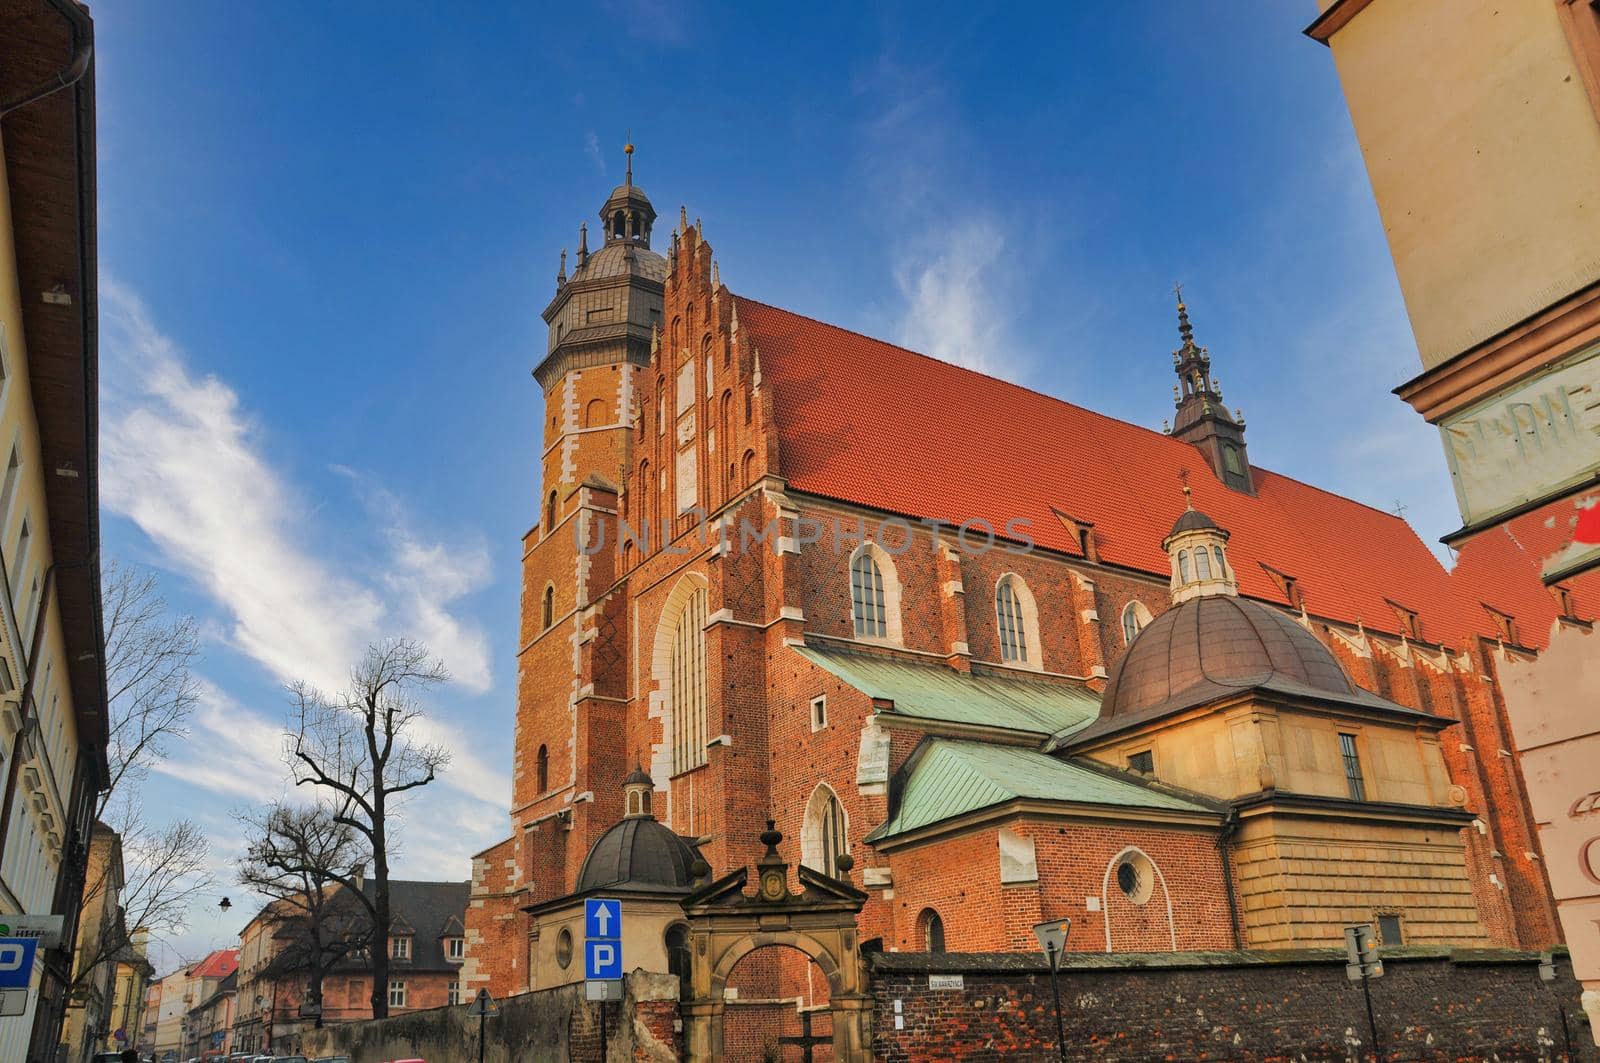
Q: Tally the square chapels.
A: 2